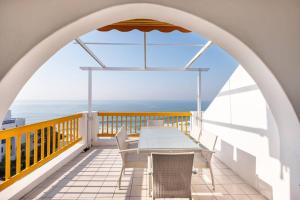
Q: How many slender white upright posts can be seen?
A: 2